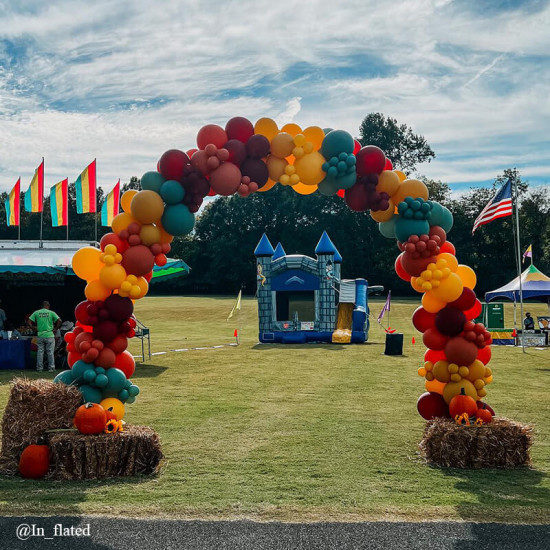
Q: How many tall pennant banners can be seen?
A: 5